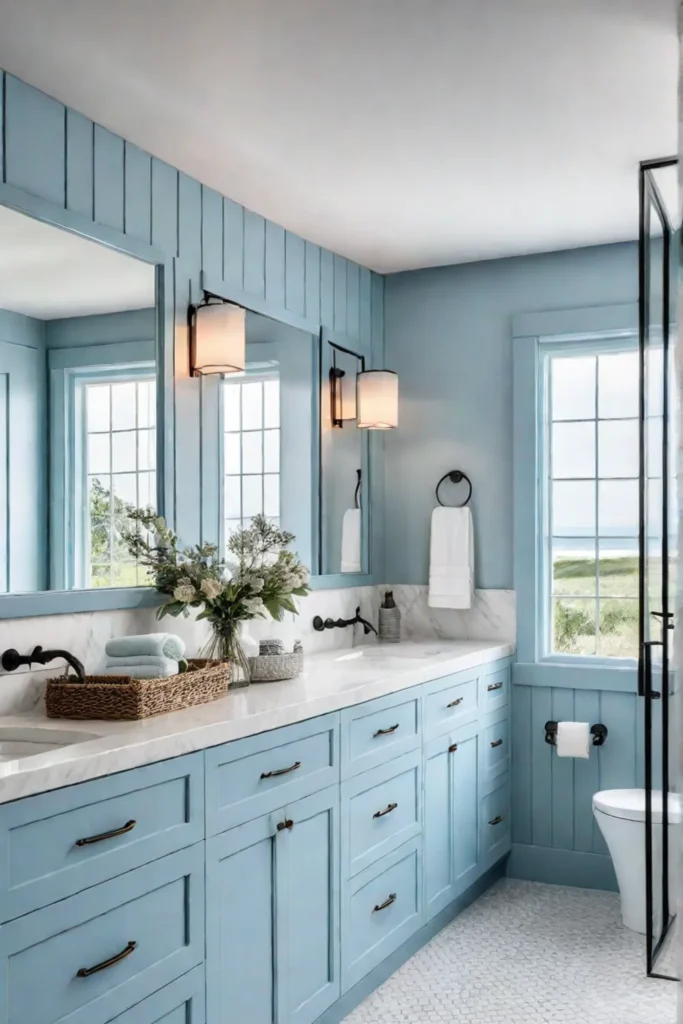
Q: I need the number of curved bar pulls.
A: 10